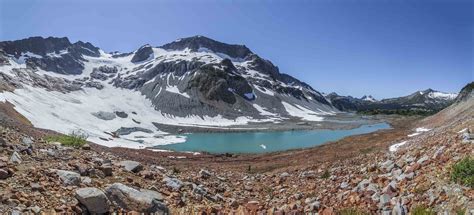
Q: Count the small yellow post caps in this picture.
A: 0